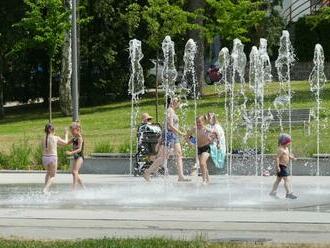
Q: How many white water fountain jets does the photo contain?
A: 9